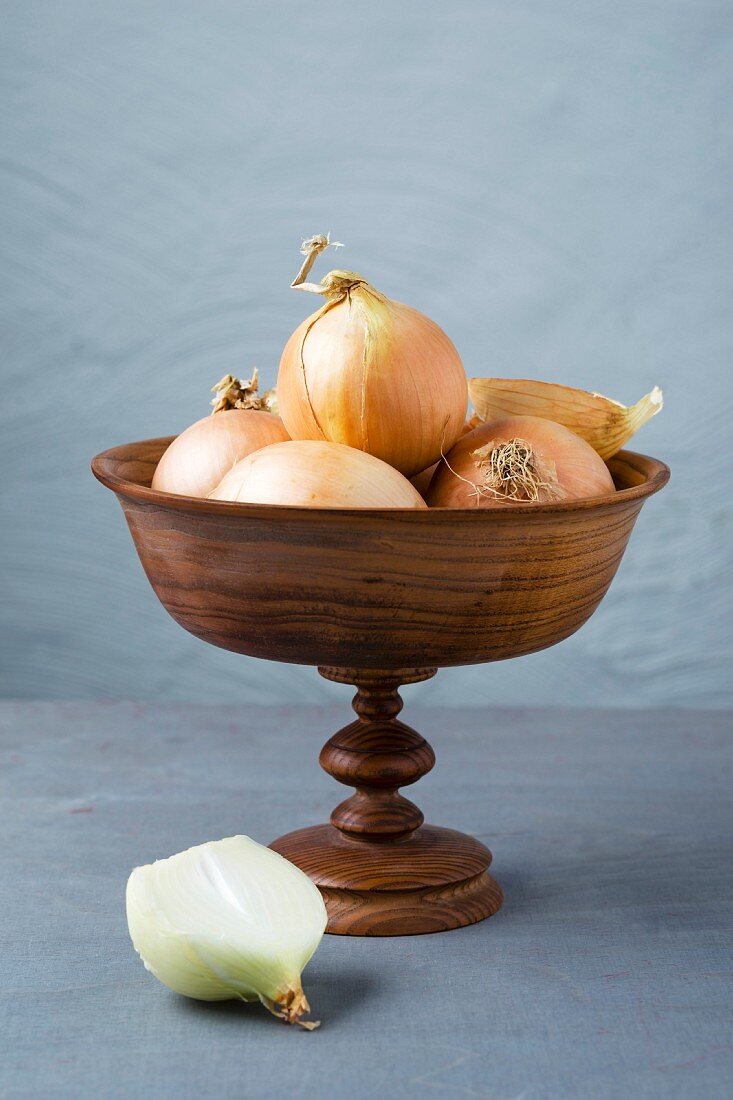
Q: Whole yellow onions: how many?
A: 4